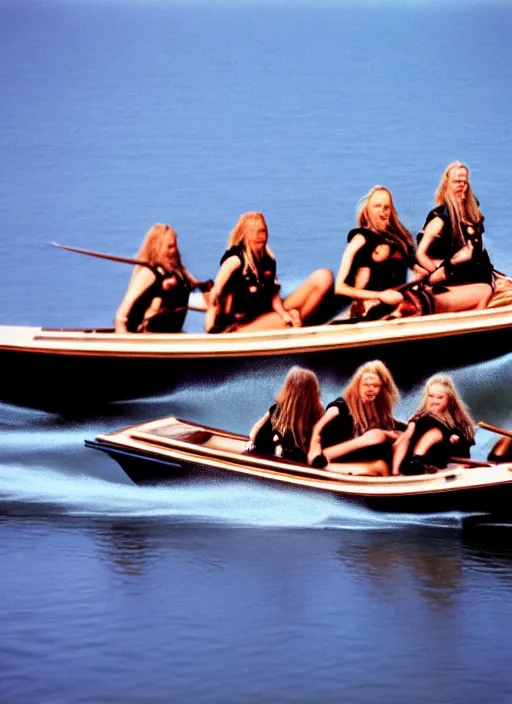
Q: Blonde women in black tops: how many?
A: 7